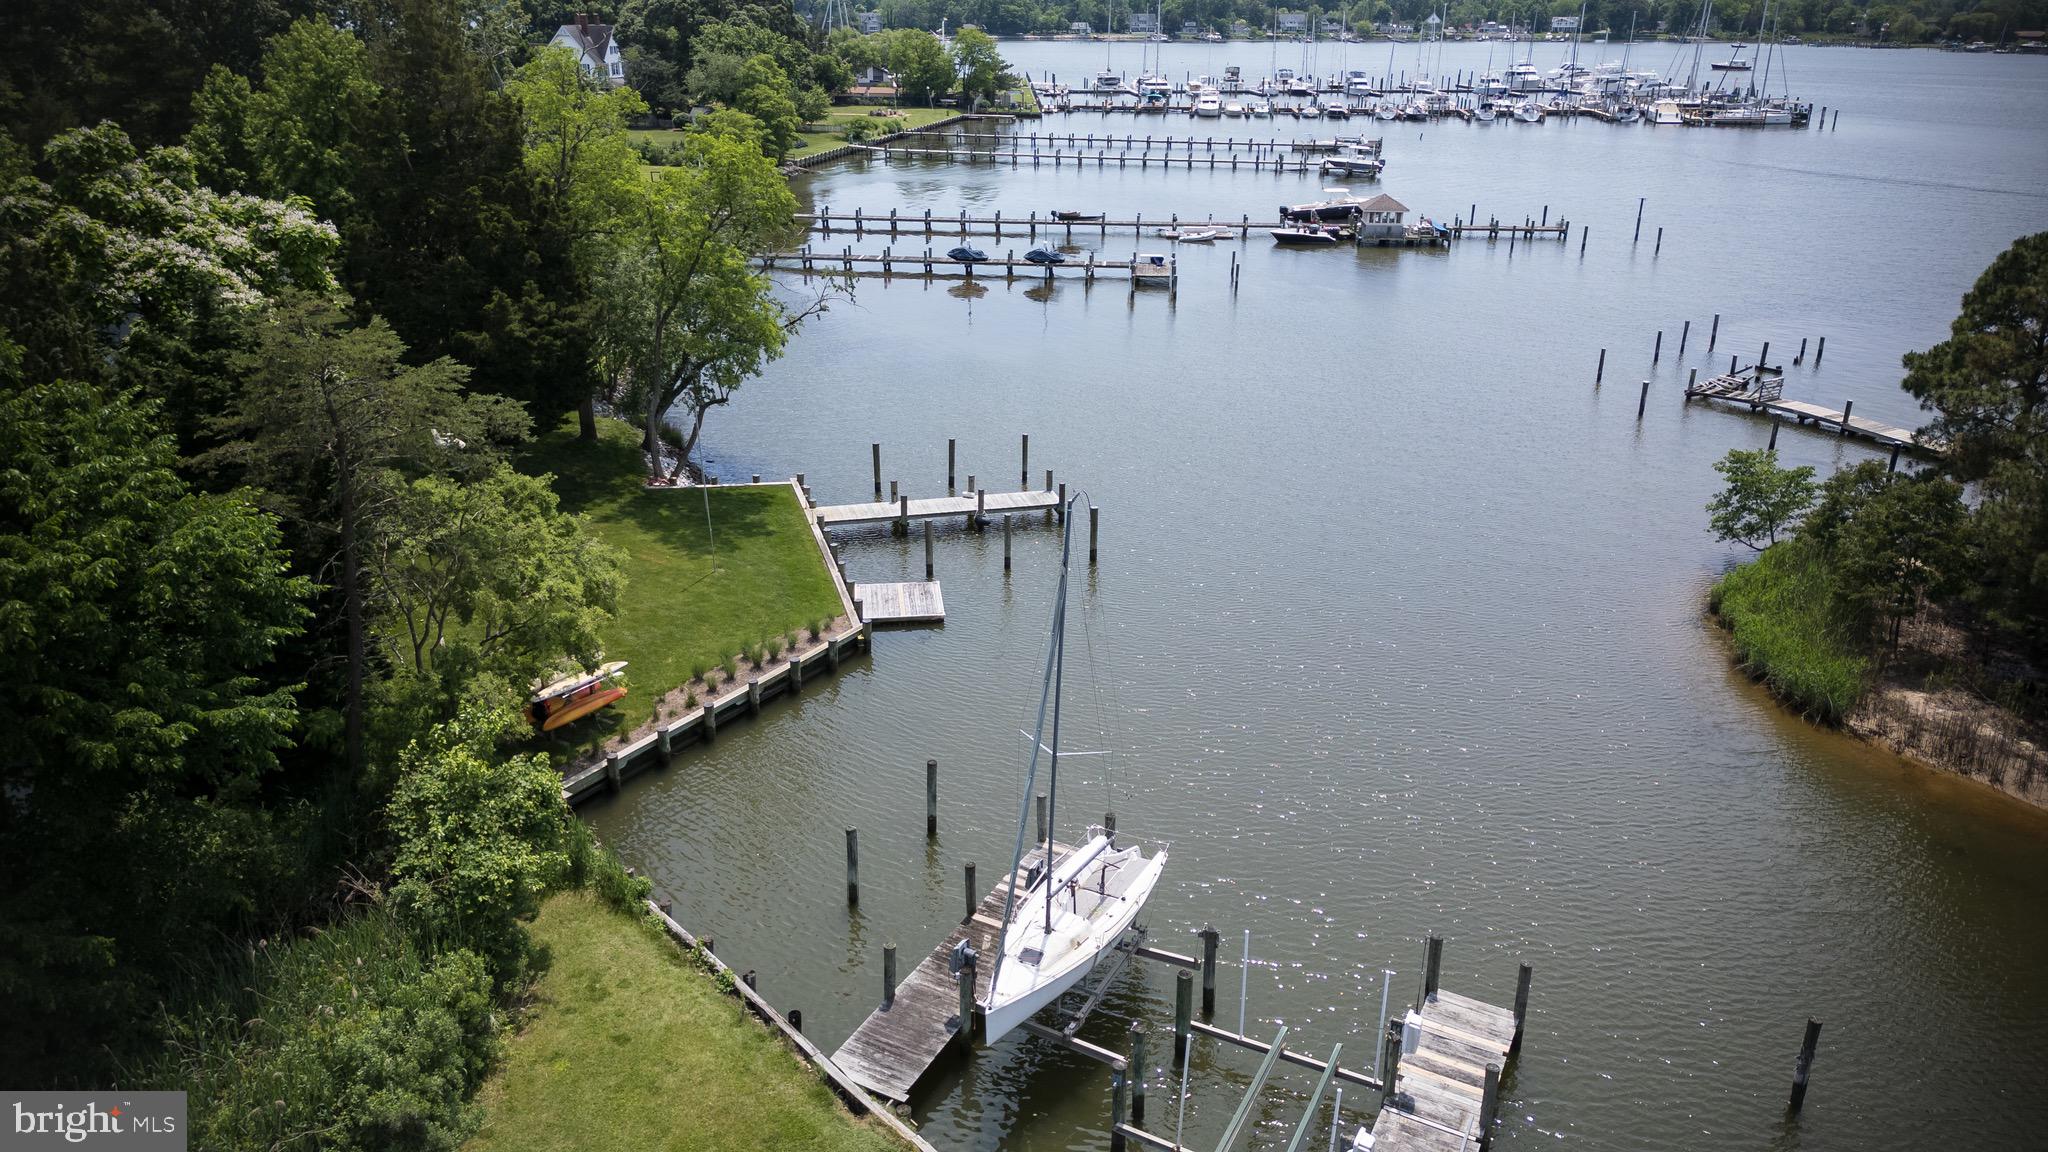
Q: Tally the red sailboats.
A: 0